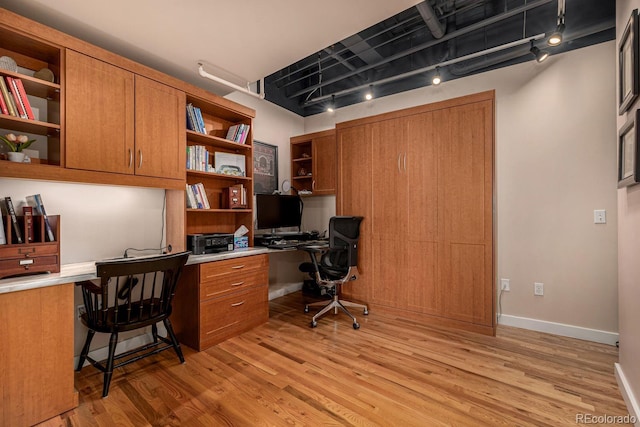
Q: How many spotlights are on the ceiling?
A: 5